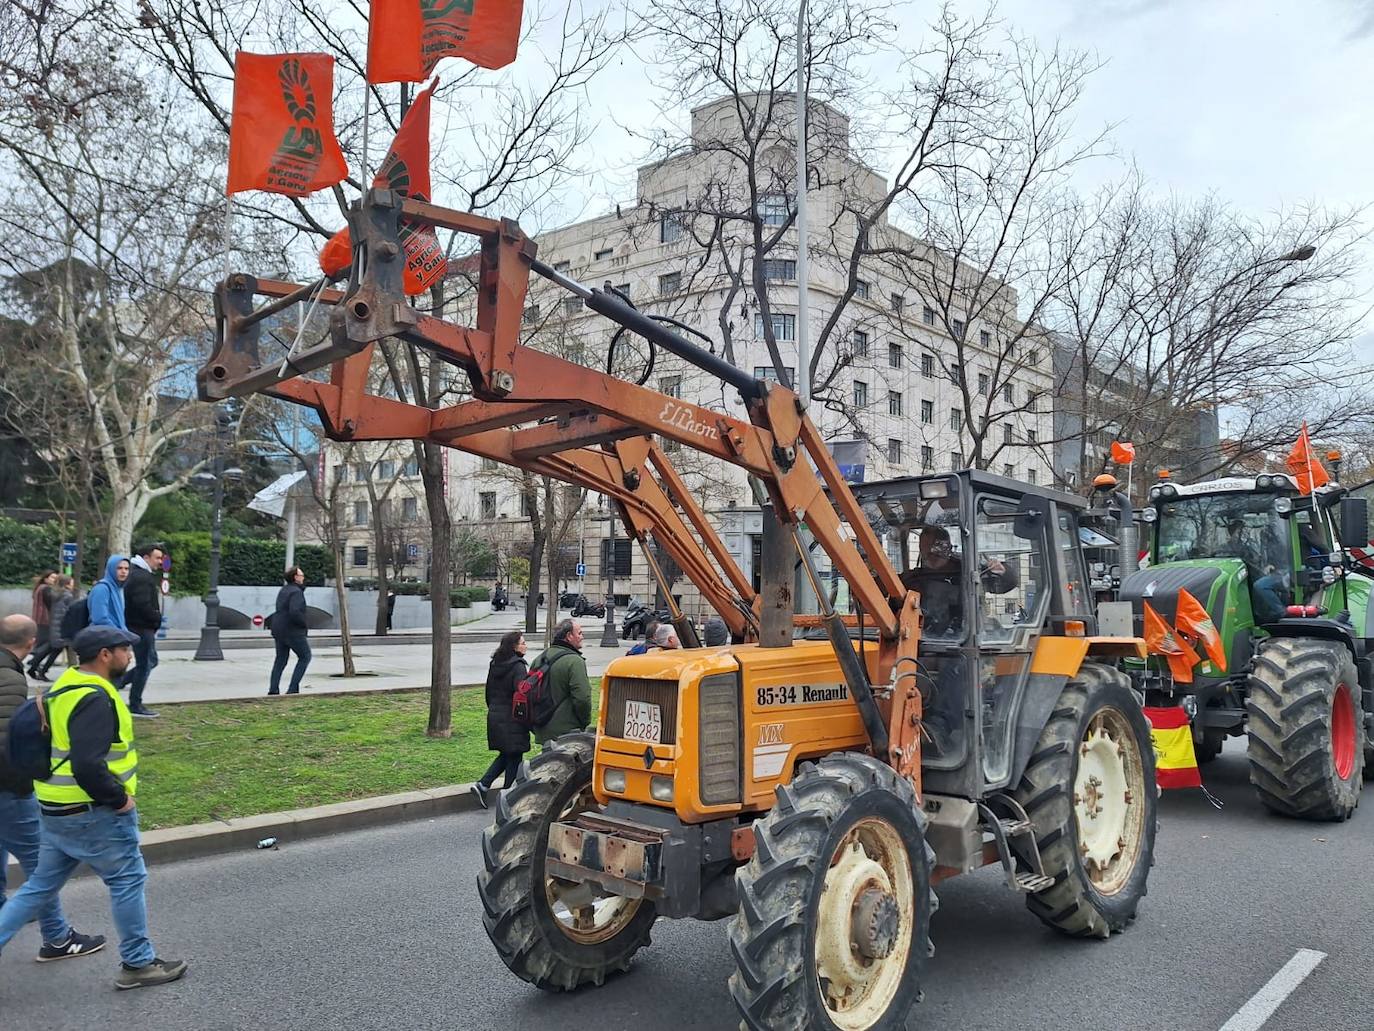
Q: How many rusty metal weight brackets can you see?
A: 1